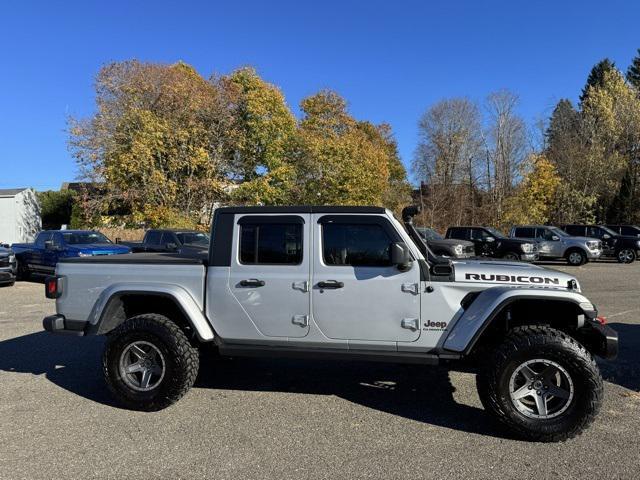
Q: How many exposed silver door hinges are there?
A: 4